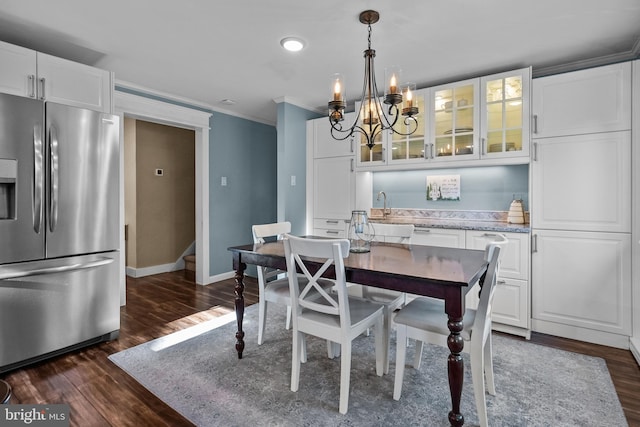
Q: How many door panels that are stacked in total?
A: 3